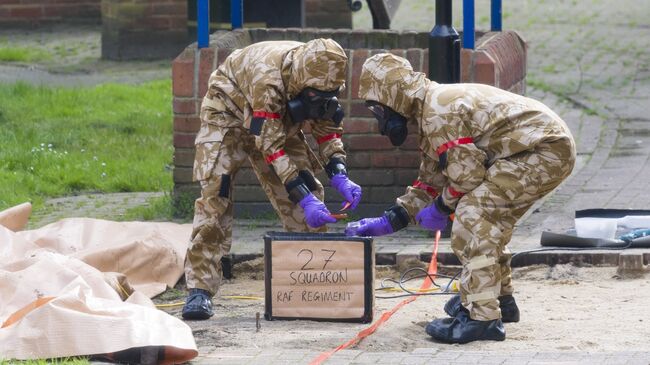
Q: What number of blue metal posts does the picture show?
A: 4